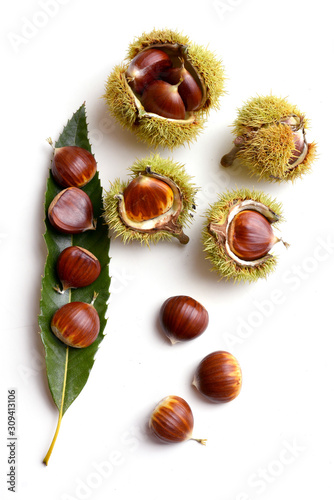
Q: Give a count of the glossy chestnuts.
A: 12